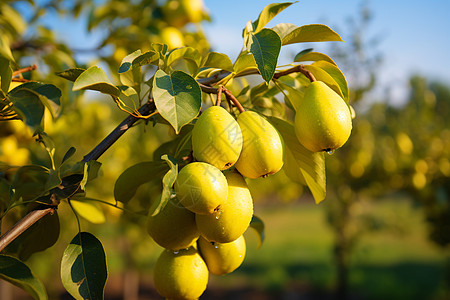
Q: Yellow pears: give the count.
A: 8